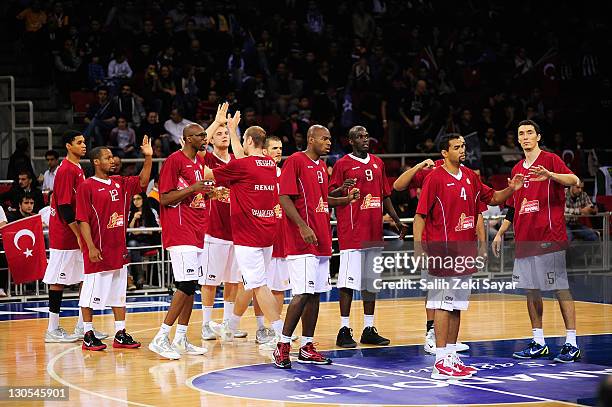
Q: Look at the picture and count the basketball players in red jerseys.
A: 11